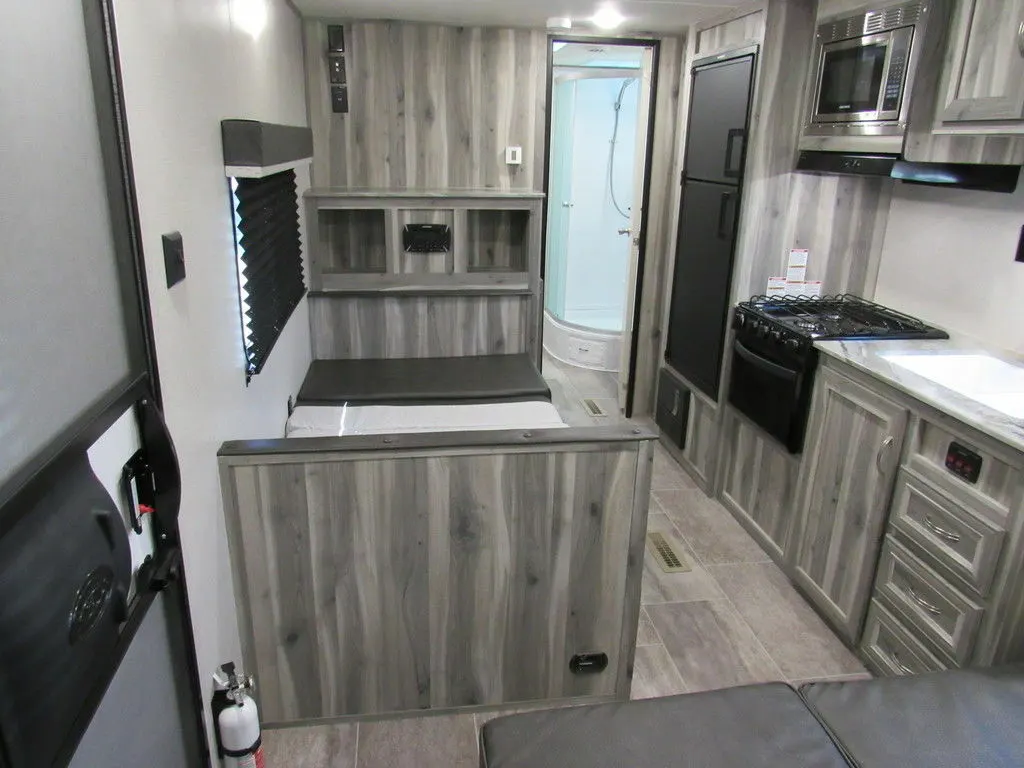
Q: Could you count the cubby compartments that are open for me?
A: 2